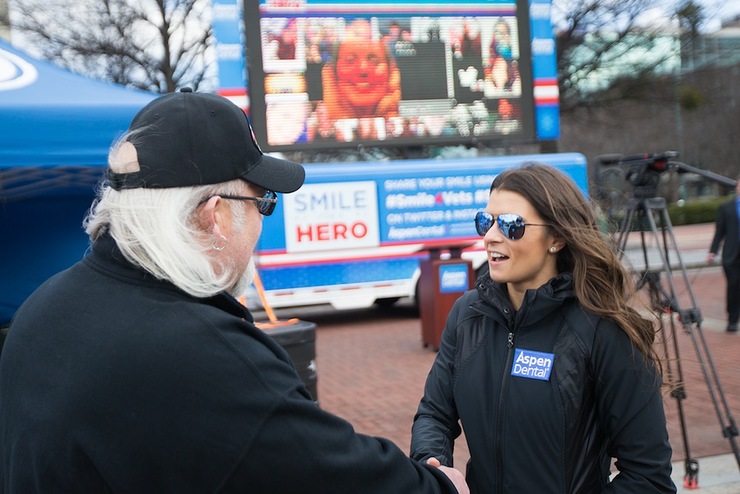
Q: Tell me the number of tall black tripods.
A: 1